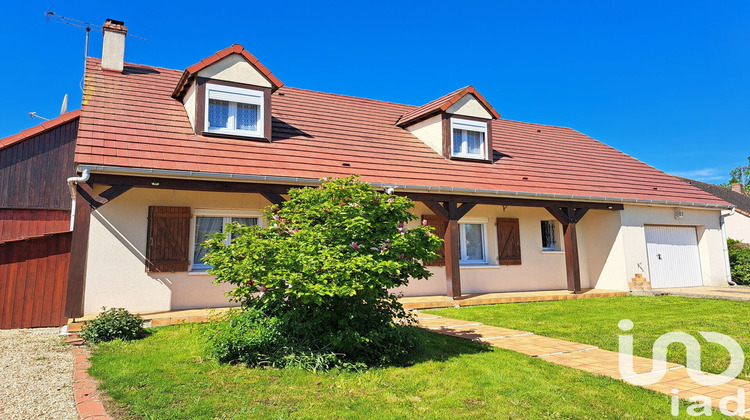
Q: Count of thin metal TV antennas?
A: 1